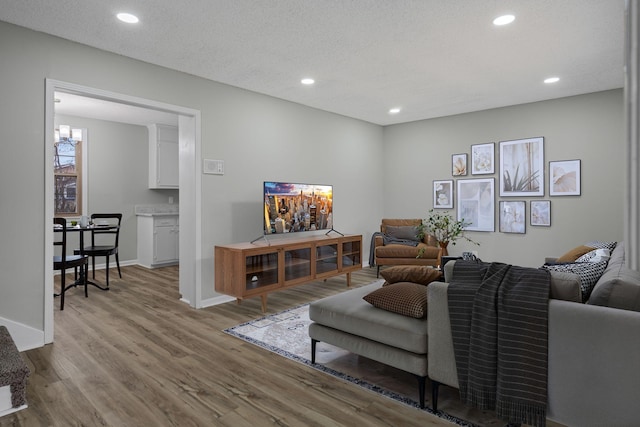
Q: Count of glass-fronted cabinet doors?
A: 4